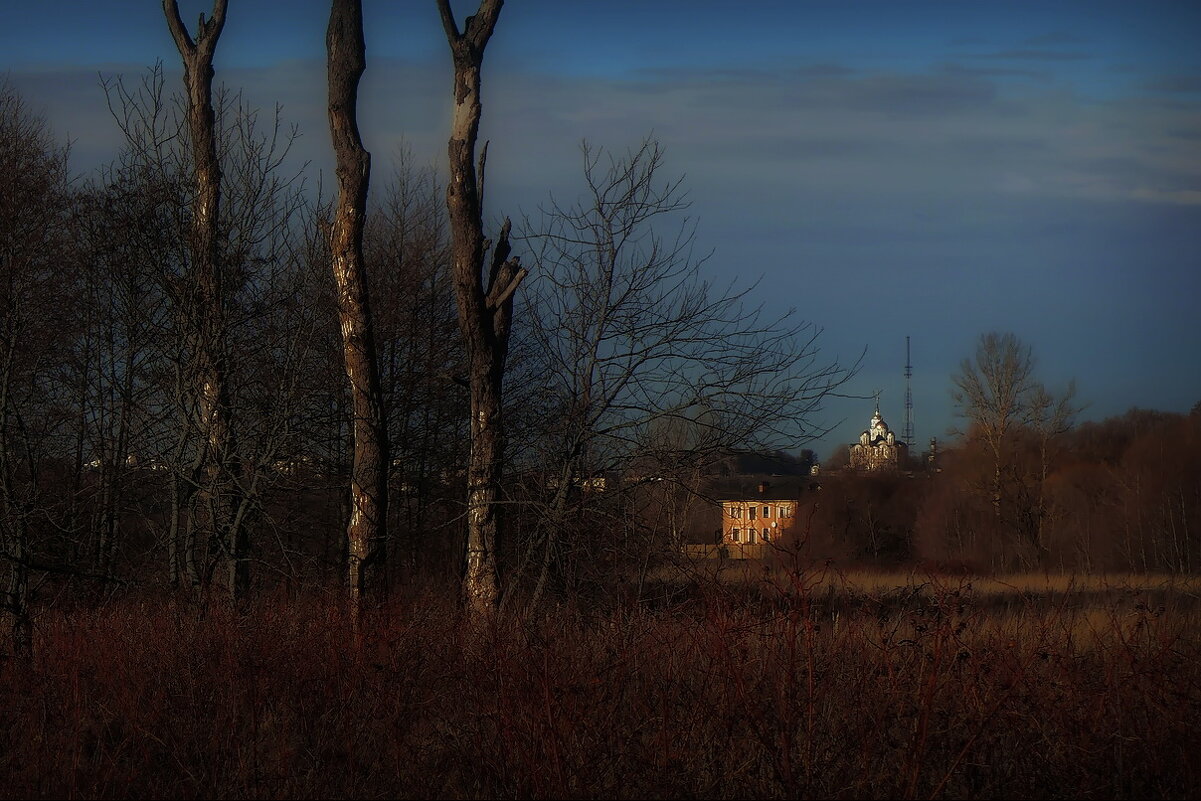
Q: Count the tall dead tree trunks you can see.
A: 3